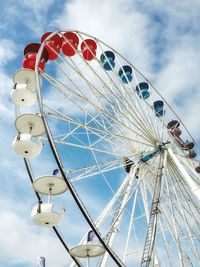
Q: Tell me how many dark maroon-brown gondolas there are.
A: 3